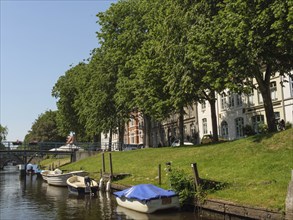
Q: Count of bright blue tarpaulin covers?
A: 1